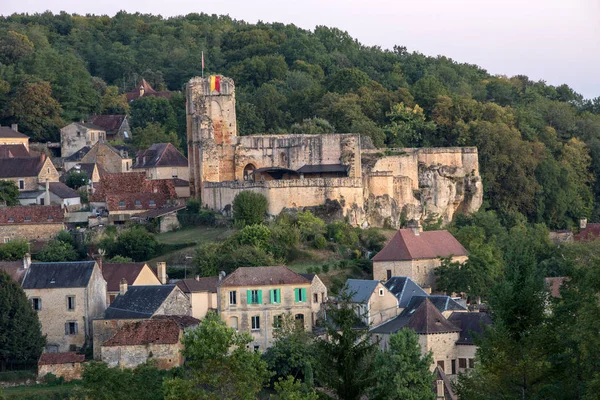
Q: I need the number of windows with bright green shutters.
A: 3